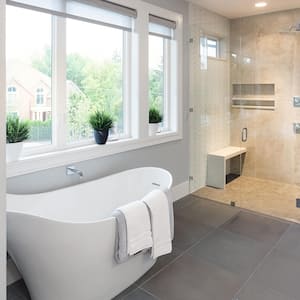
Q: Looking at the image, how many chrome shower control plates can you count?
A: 2